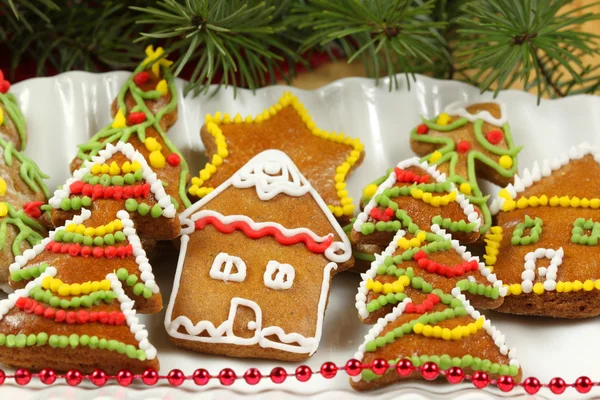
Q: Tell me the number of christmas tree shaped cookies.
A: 5